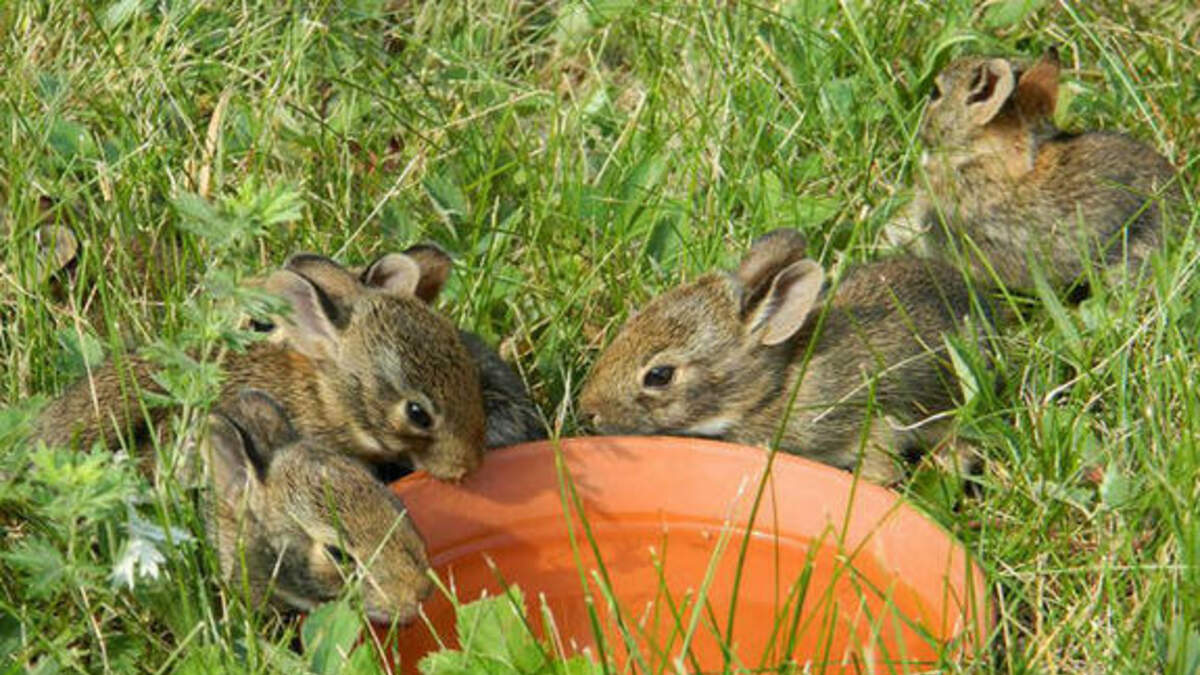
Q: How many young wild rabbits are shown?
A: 5